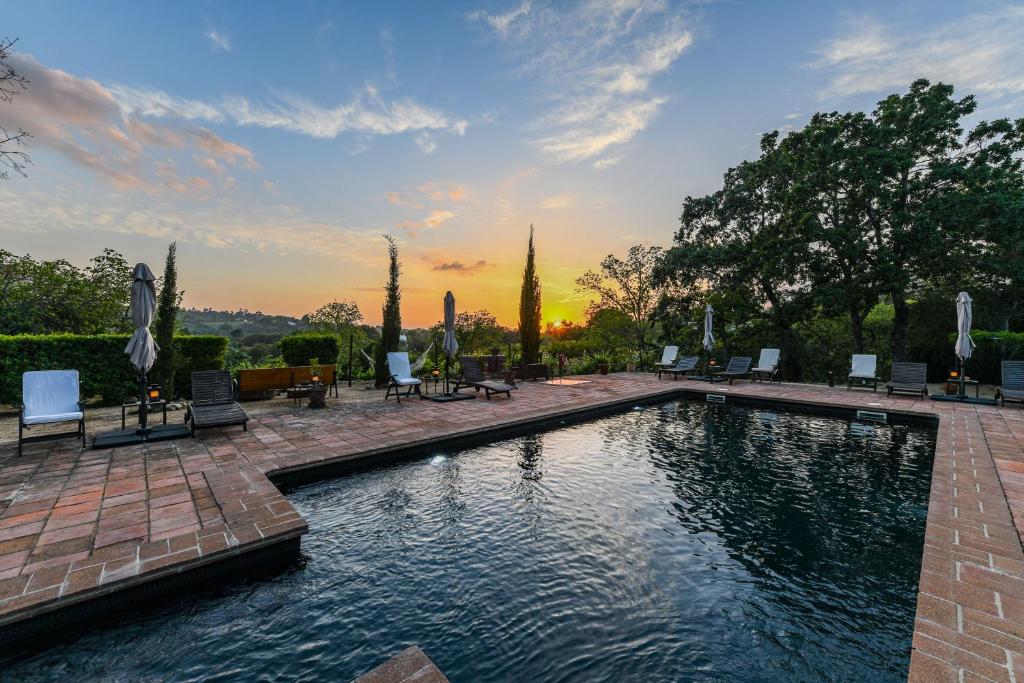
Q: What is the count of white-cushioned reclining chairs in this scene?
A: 5